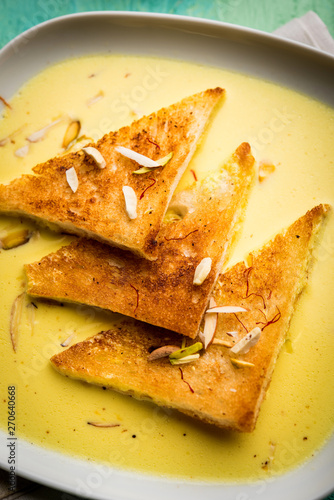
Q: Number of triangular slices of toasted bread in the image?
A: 3